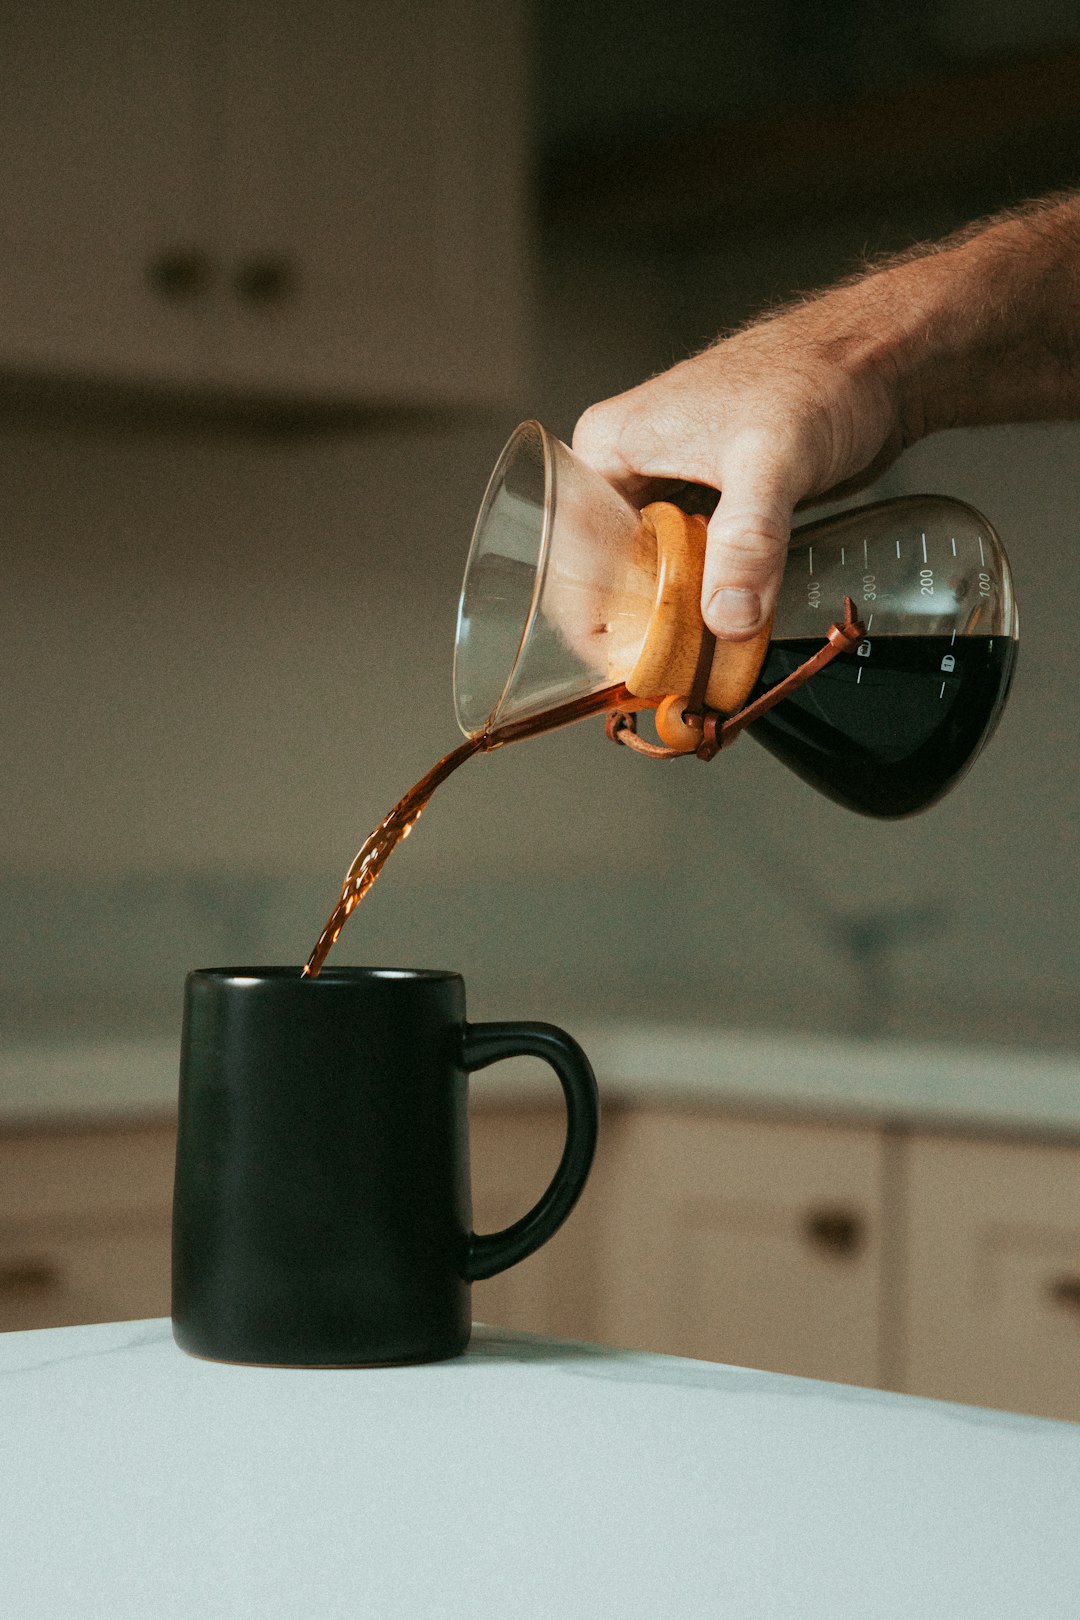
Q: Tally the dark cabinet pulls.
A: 5